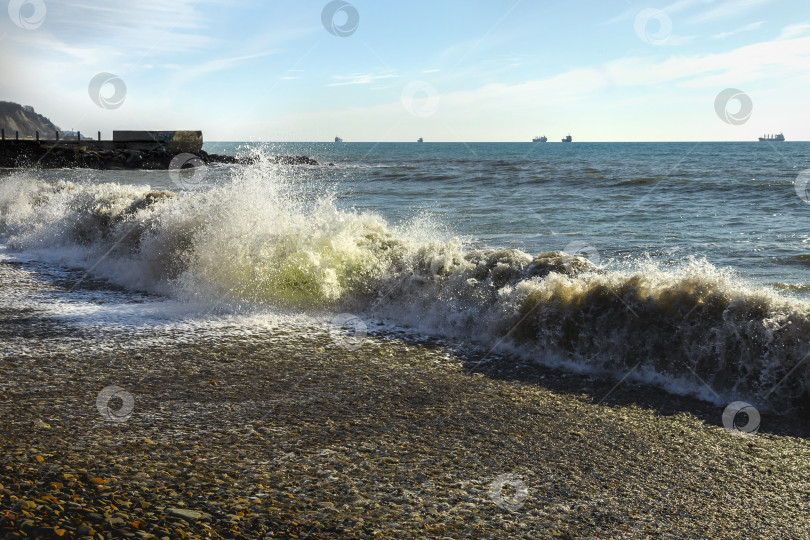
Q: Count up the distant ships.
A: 5